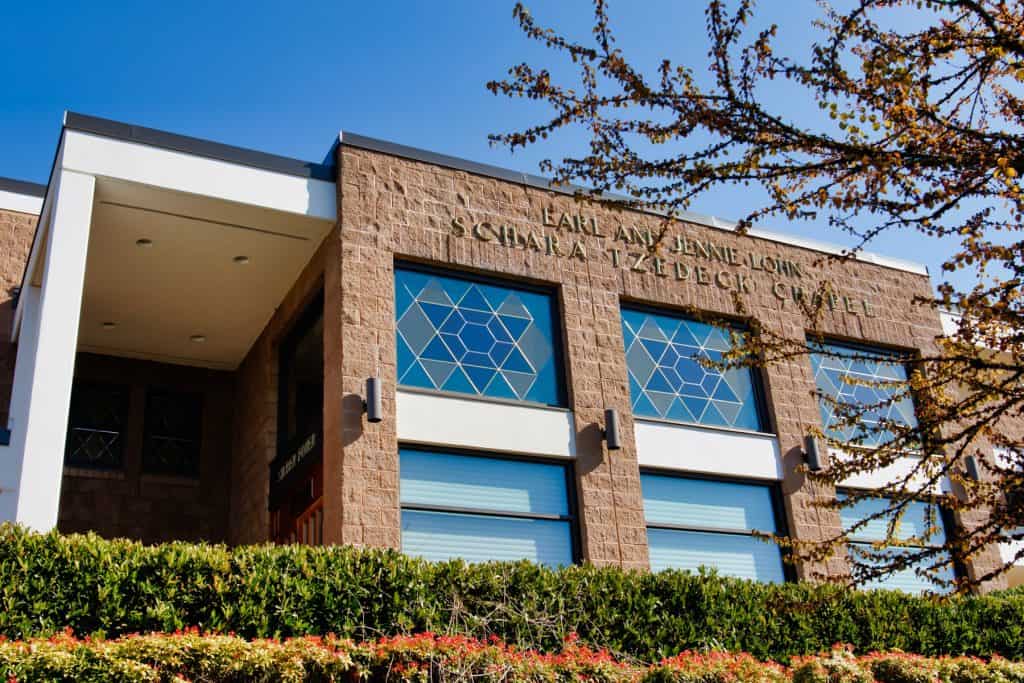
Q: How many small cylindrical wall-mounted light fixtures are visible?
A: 4